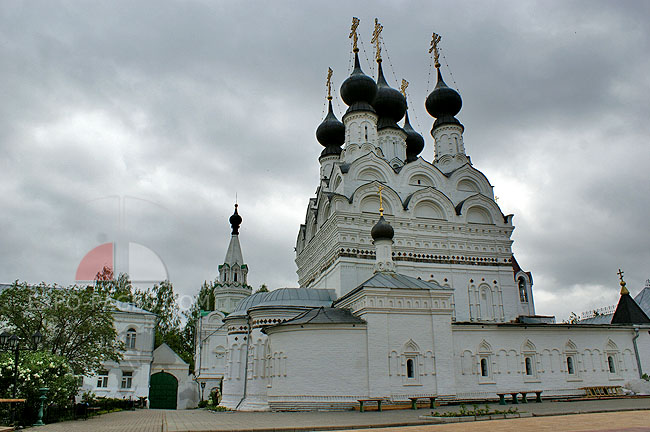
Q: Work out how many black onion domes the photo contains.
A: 7